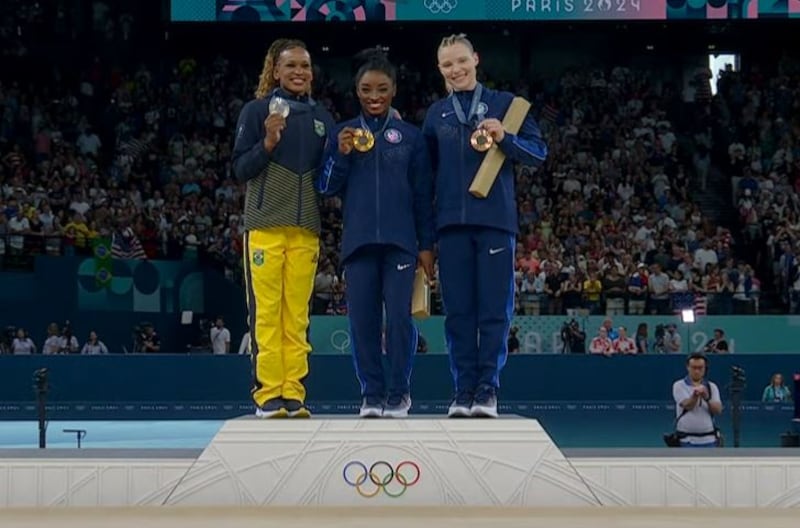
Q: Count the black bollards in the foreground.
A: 2